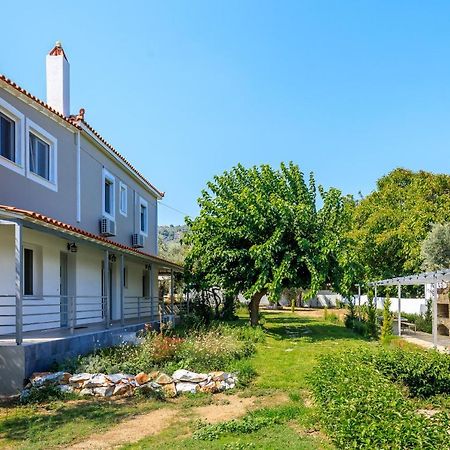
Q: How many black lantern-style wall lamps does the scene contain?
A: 3